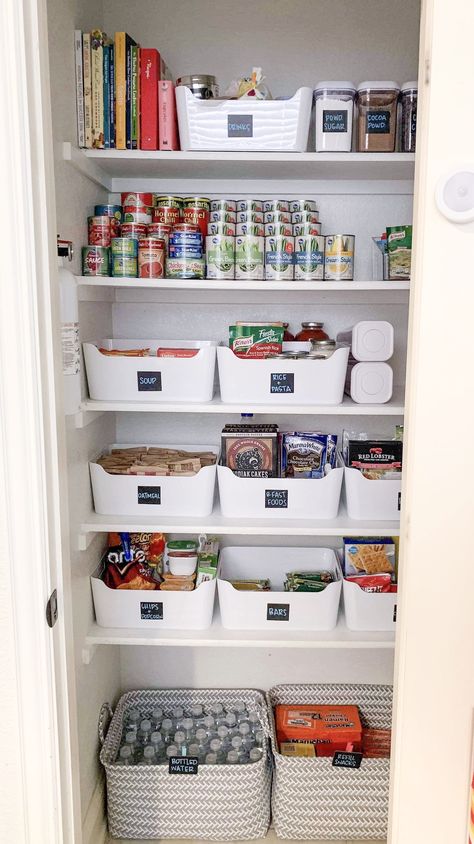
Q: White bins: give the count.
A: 9